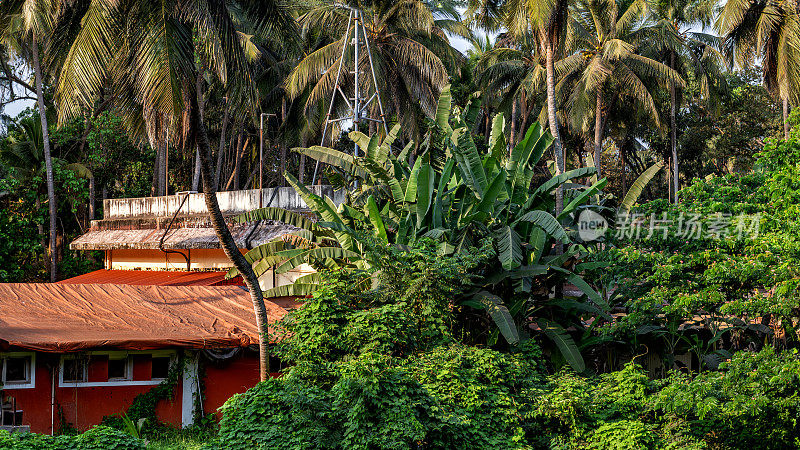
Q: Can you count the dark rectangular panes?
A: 4